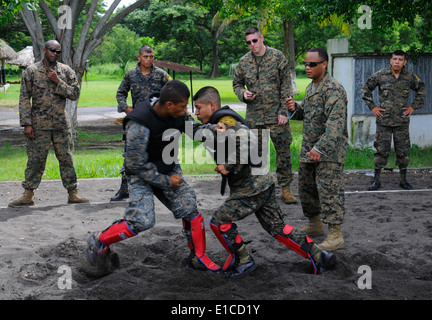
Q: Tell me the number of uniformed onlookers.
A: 5